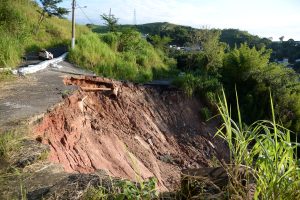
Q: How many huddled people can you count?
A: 0